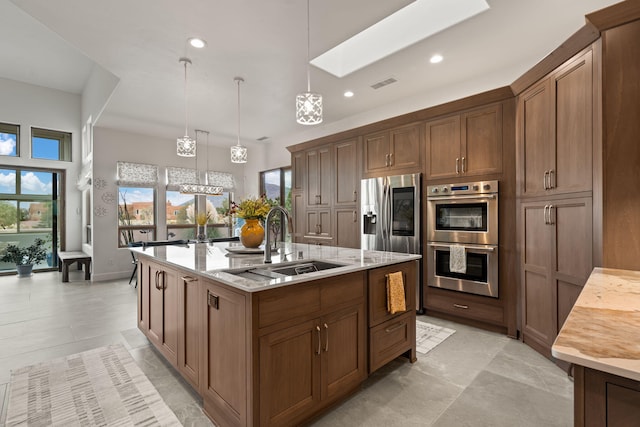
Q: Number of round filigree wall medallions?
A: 3